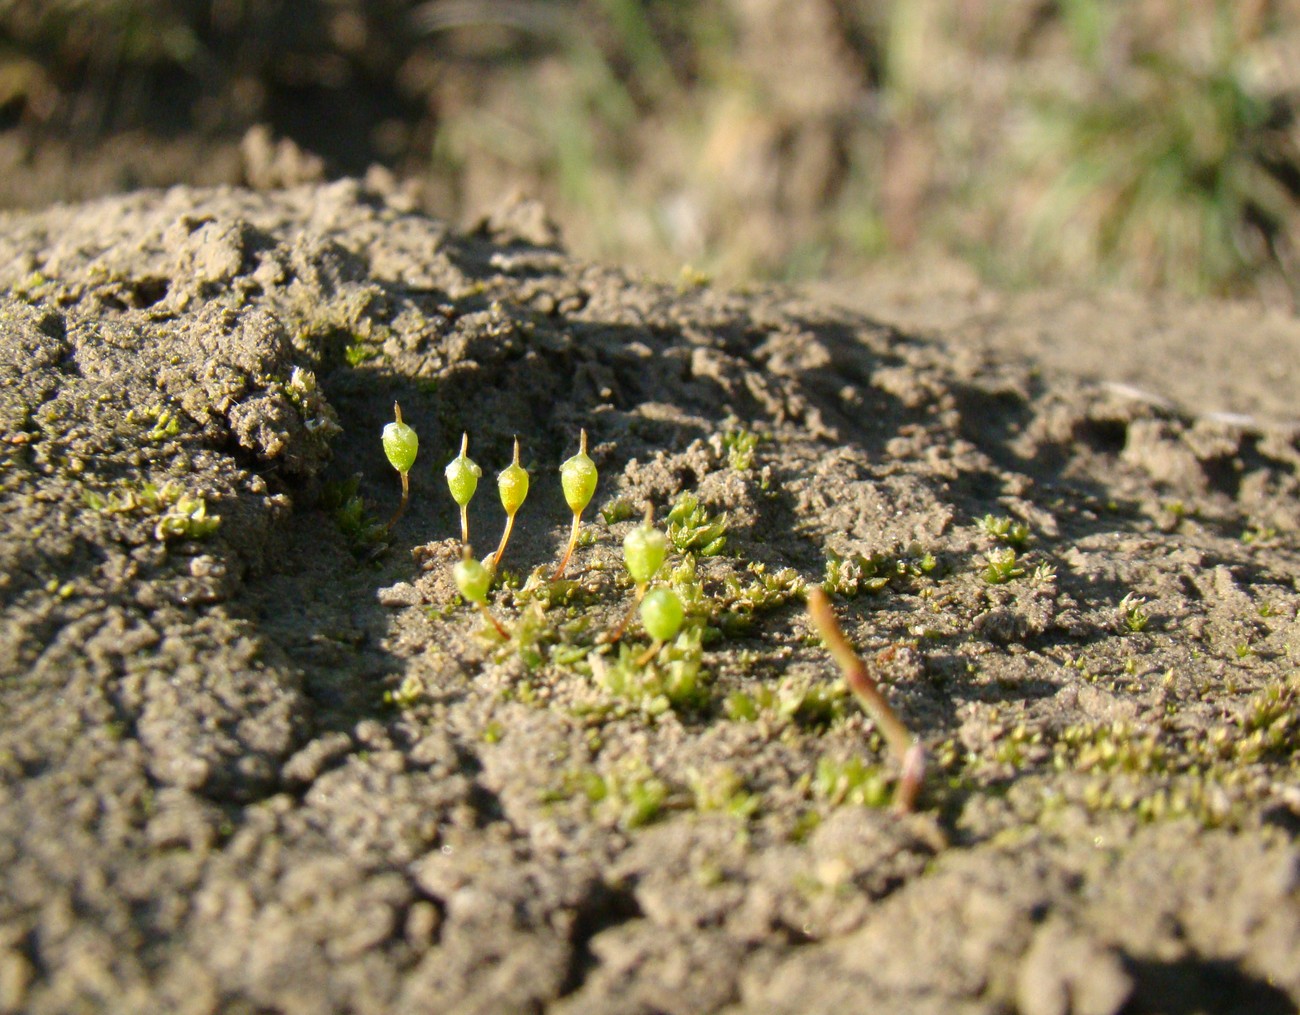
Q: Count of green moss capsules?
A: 7